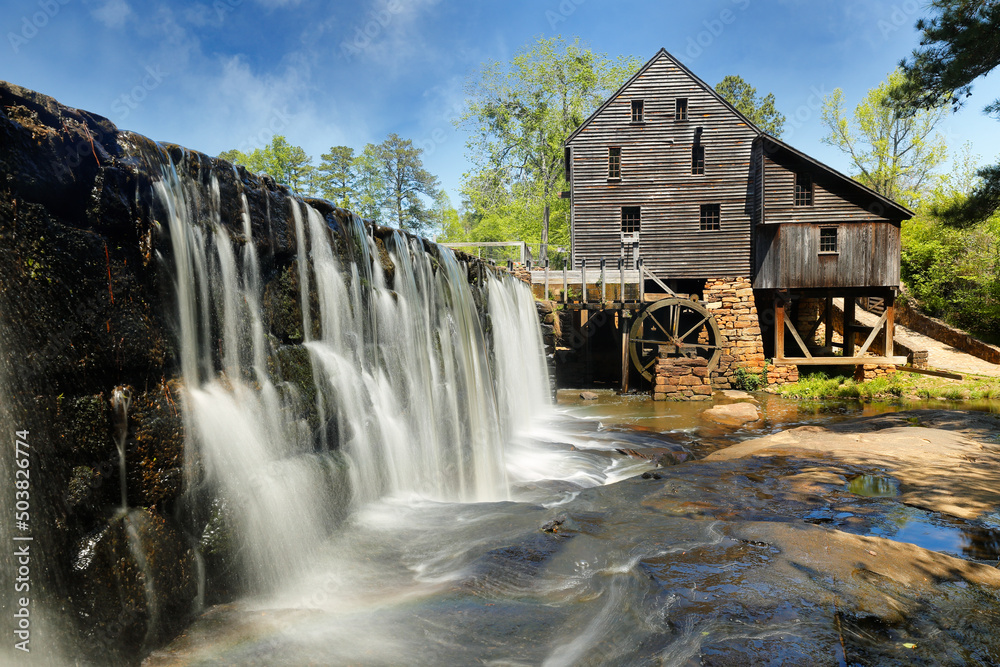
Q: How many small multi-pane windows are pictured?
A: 8